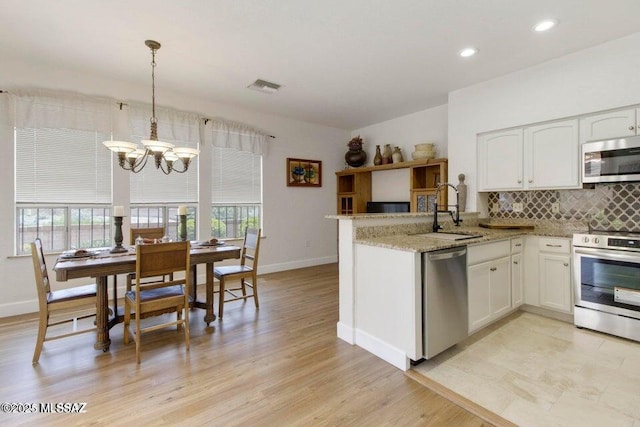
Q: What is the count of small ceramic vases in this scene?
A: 3